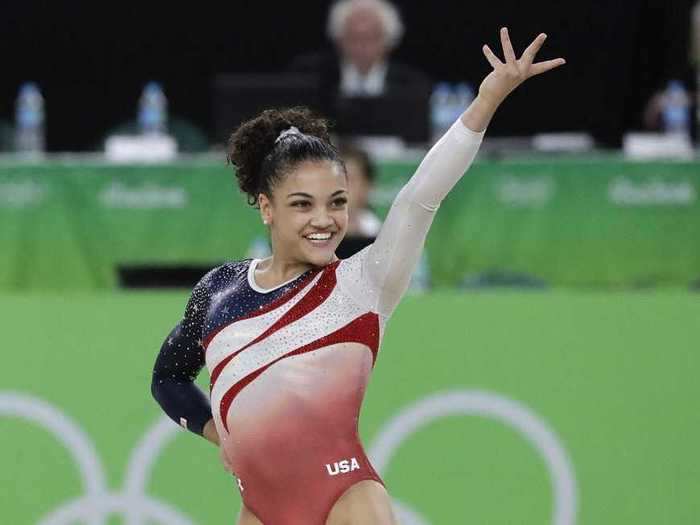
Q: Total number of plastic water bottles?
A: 5